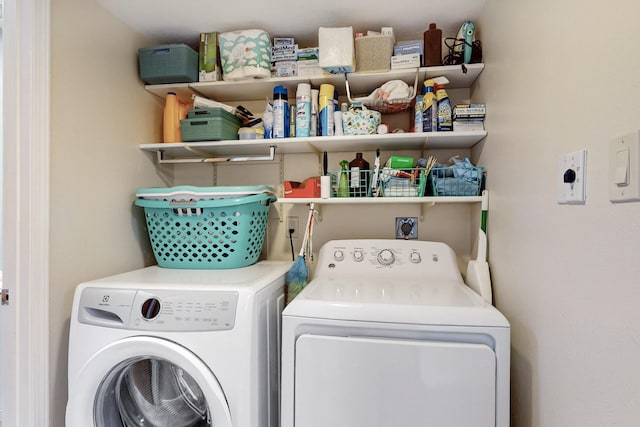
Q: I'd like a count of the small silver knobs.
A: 3